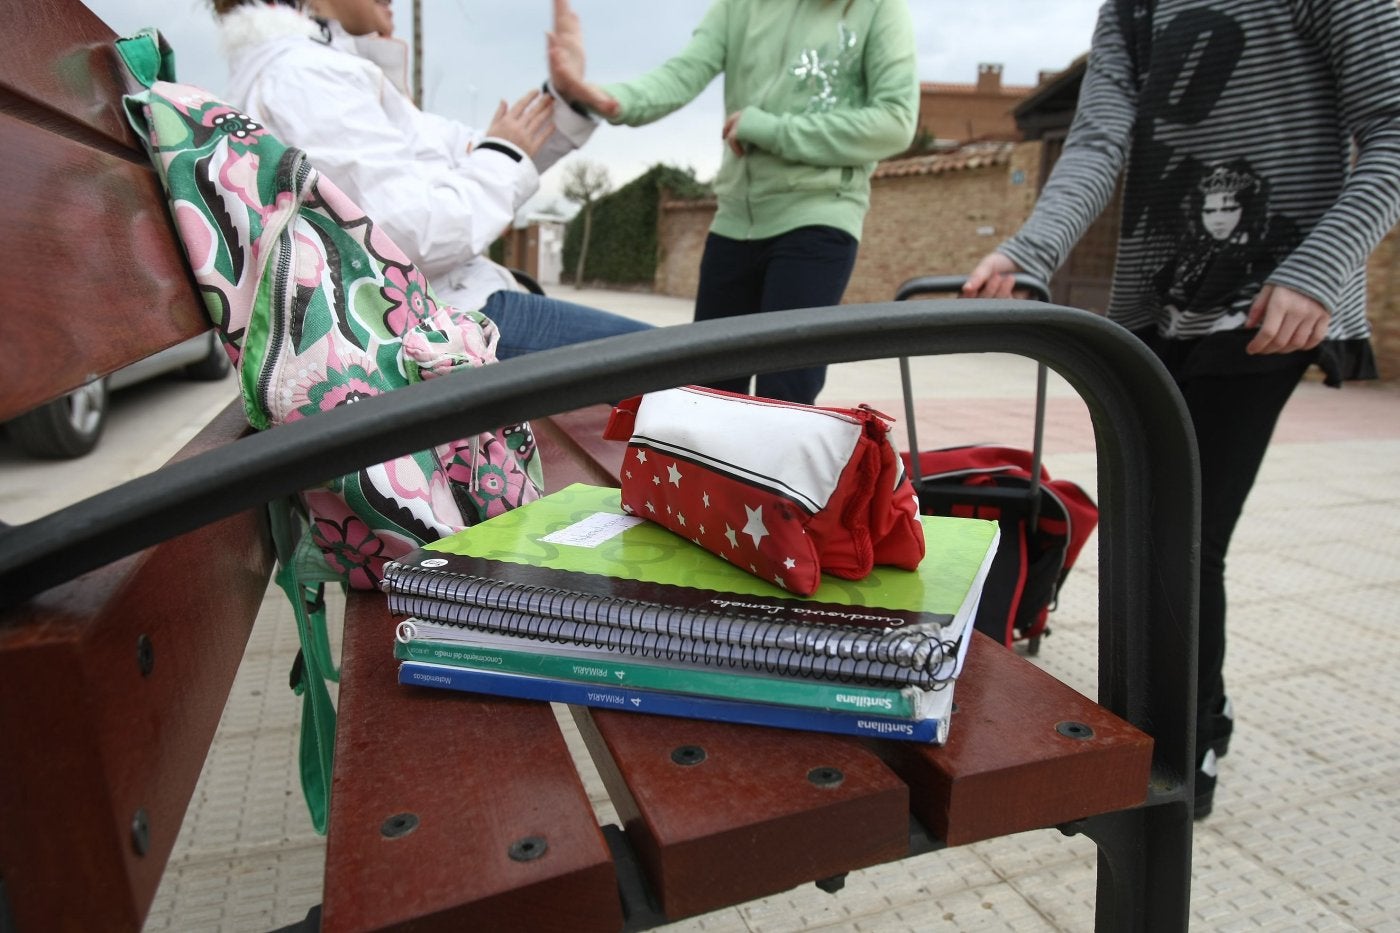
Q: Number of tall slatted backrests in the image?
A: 1